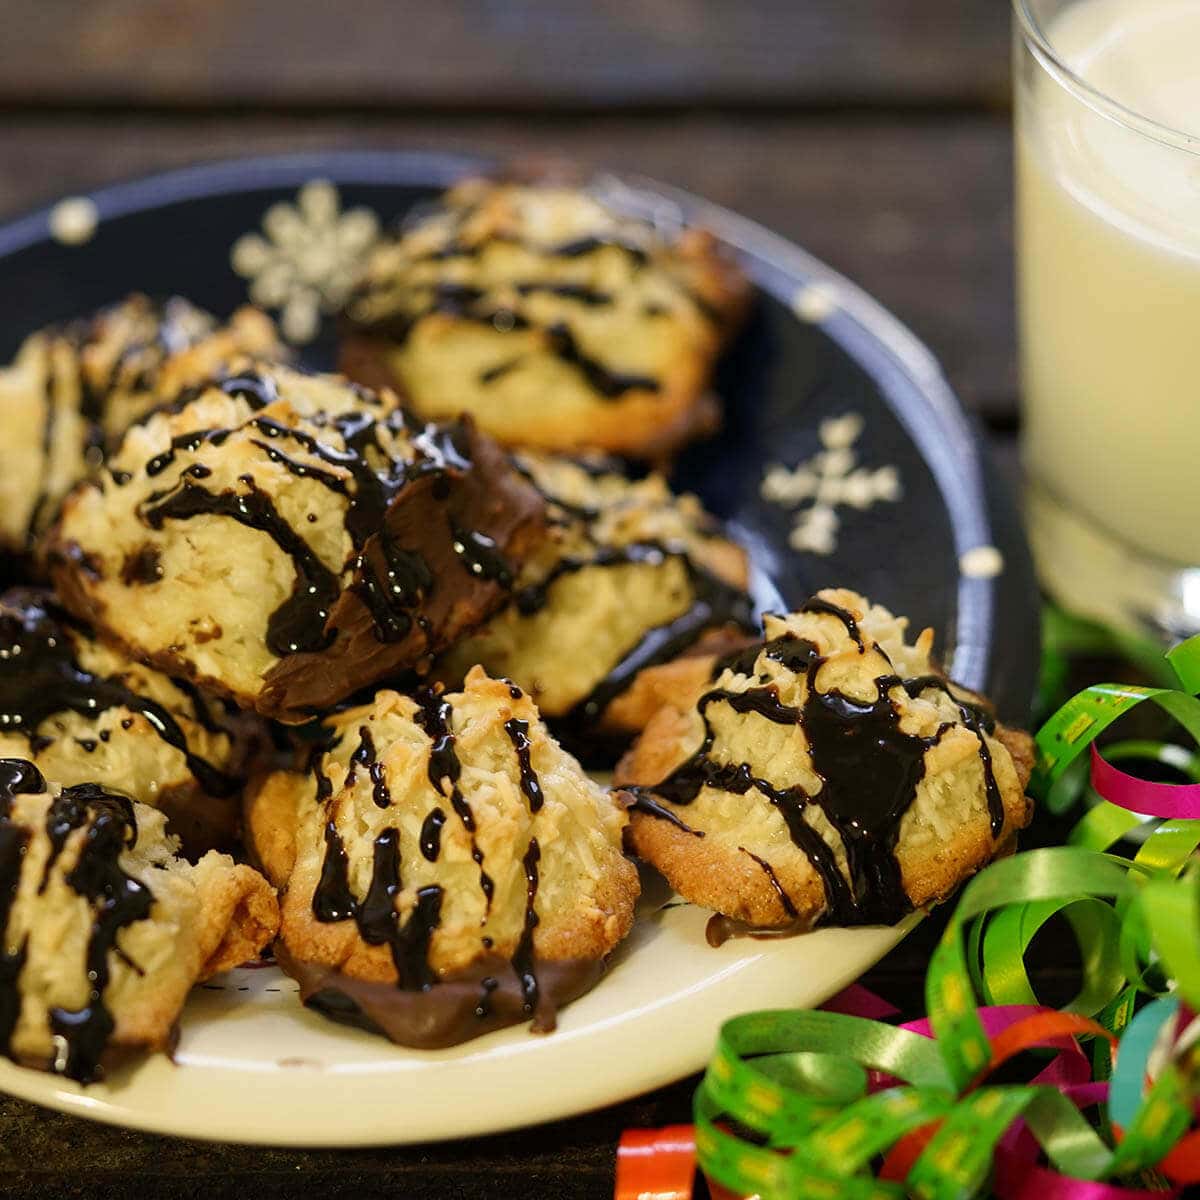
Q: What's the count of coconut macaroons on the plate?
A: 8